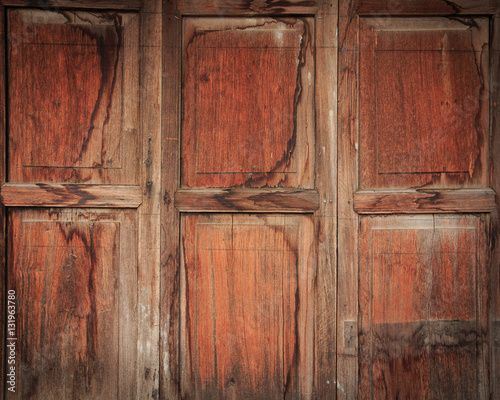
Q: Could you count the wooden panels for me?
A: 6